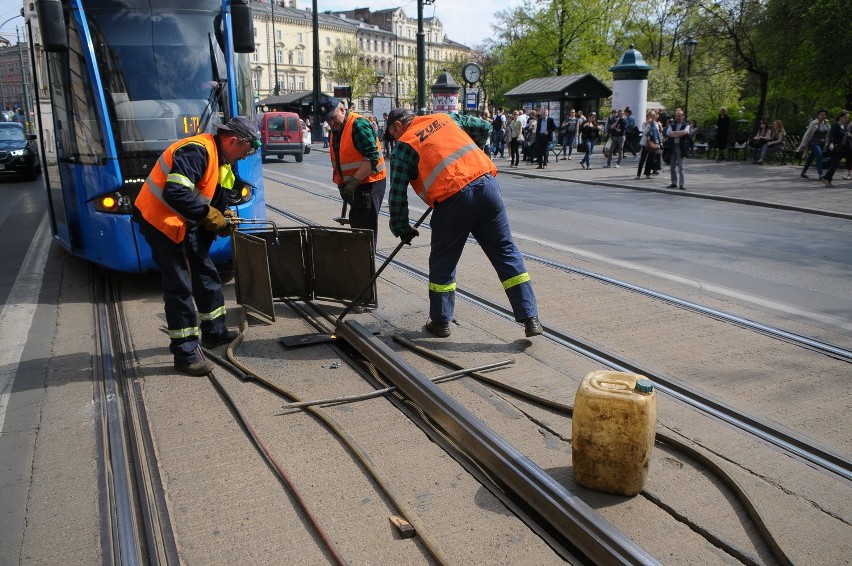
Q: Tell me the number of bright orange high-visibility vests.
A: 3